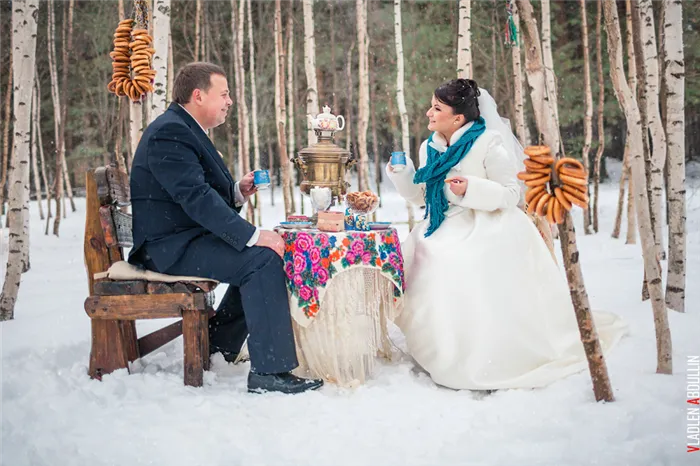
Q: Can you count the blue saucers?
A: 2